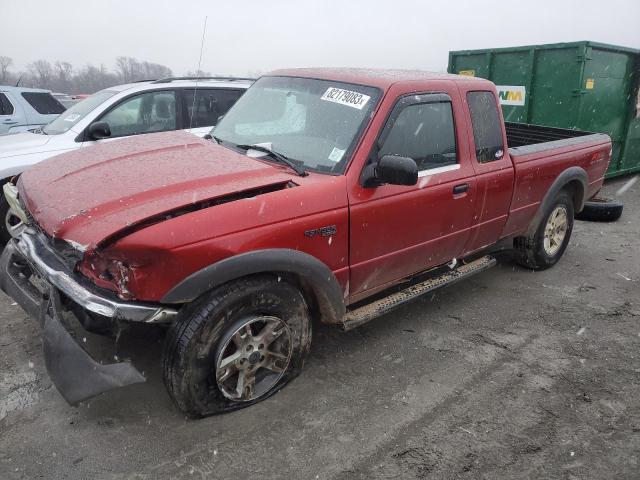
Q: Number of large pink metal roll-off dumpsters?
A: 0